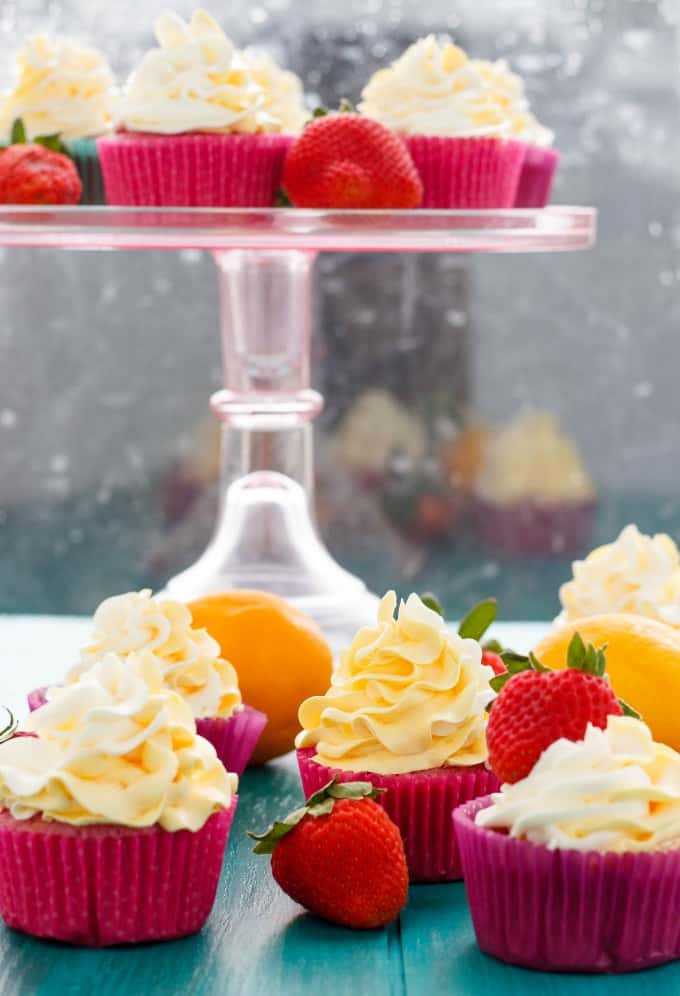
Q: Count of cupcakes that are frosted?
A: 10